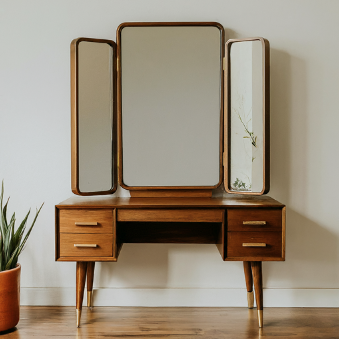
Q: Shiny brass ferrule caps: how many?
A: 4